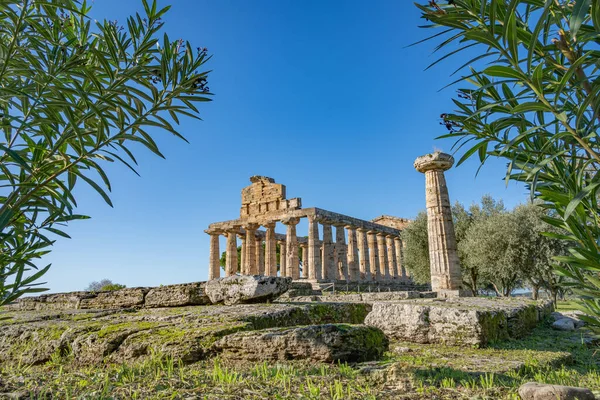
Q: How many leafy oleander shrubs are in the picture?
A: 2